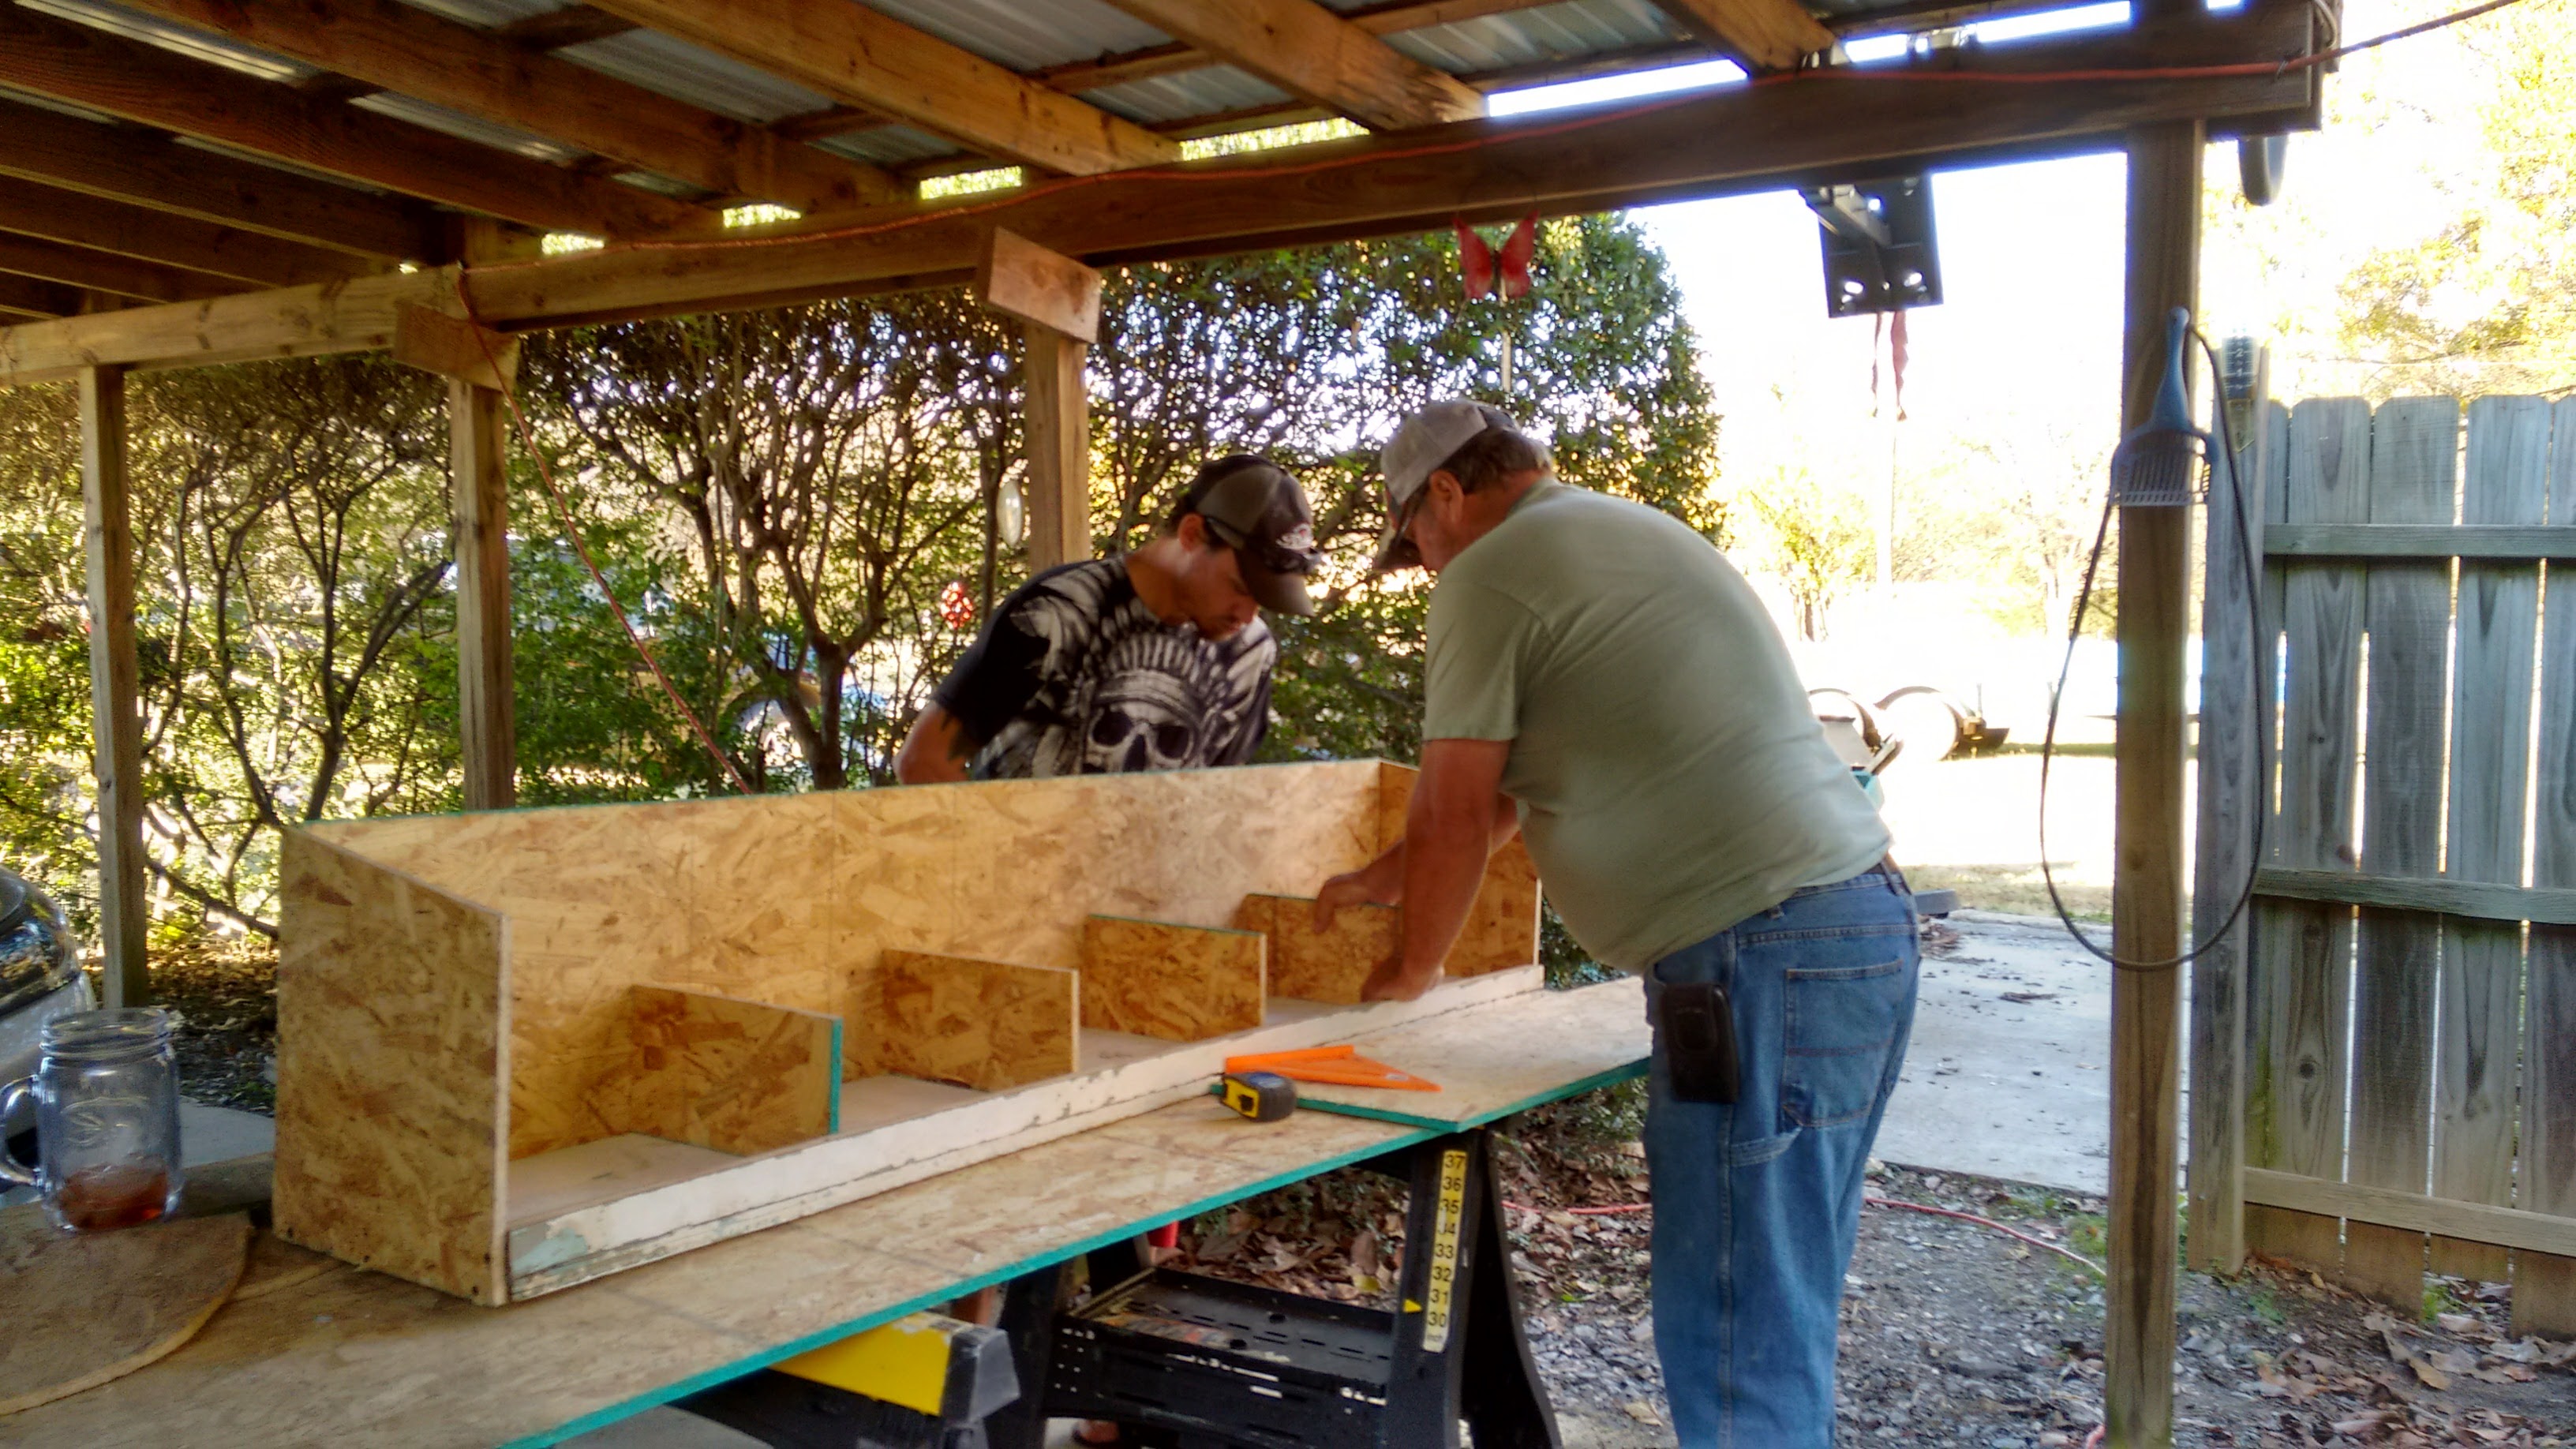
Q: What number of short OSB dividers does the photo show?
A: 4